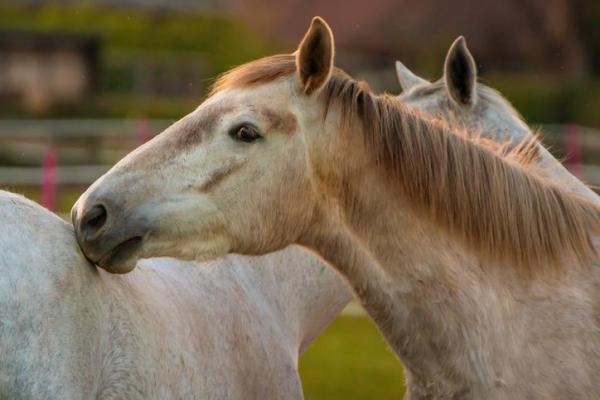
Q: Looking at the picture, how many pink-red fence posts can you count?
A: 3